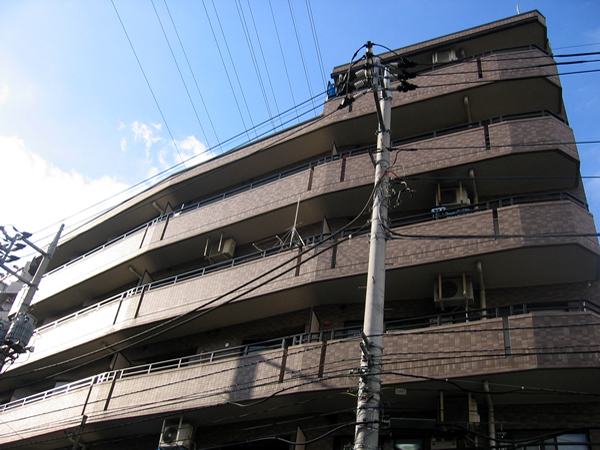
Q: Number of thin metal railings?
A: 4